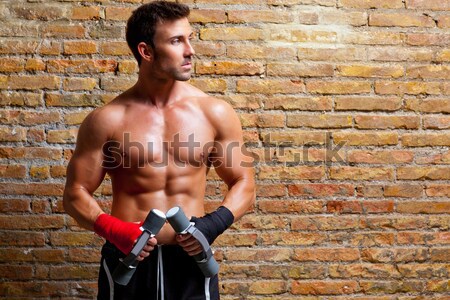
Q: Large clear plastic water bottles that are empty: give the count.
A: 0